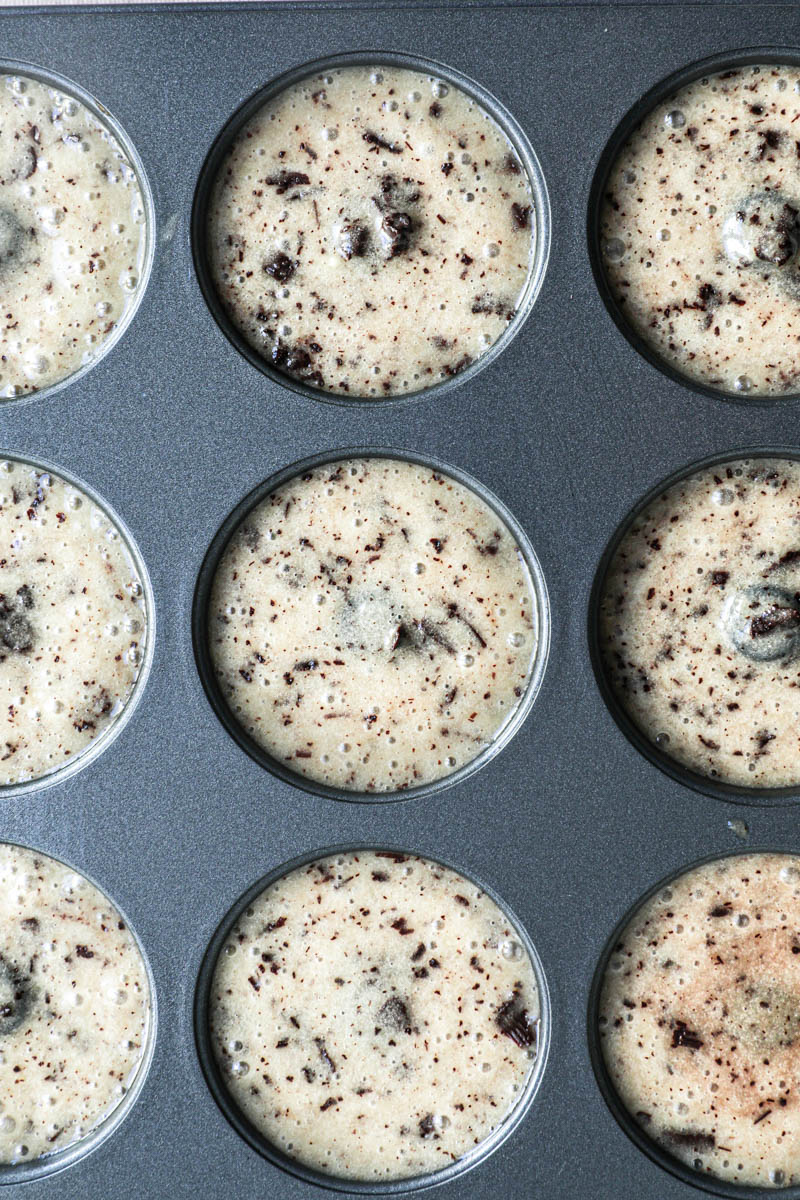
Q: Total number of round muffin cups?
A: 9